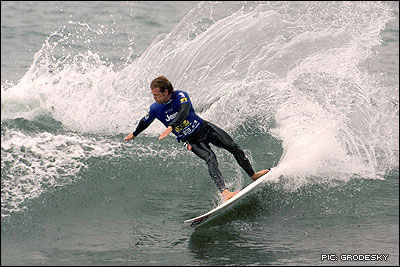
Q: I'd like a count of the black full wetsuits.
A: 1